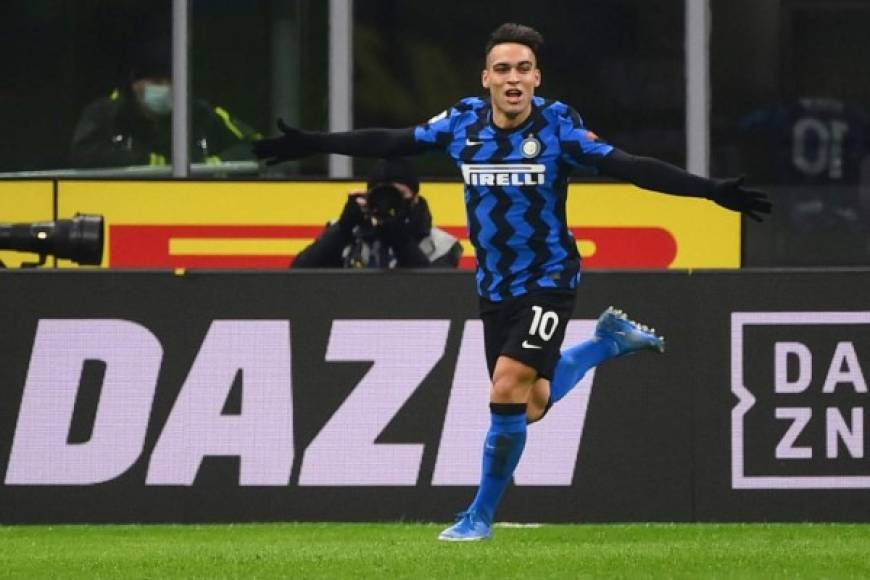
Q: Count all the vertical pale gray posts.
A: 3